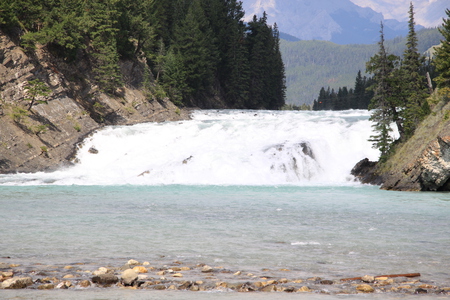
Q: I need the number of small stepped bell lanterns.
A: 0